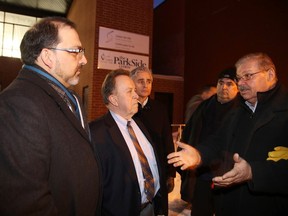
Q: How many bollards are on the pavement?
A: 0